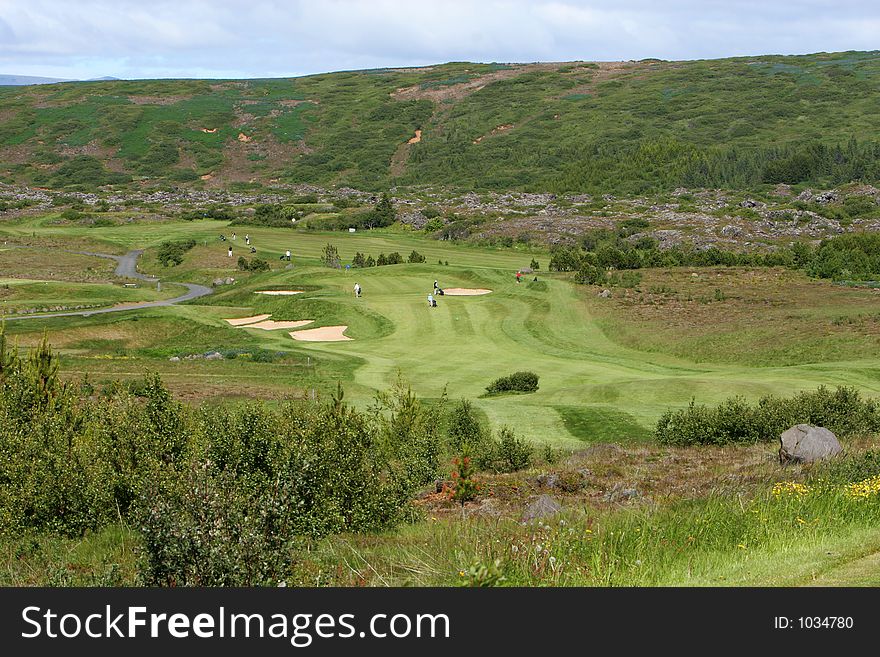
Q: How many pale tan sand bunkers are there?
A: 5